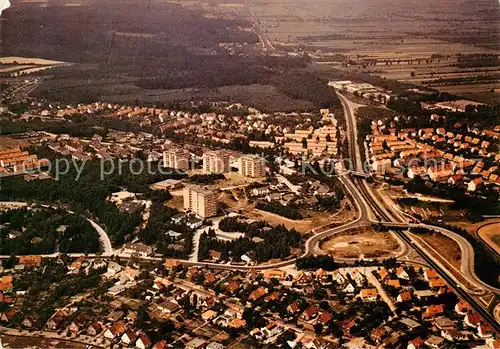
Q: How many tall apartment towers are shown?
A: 4